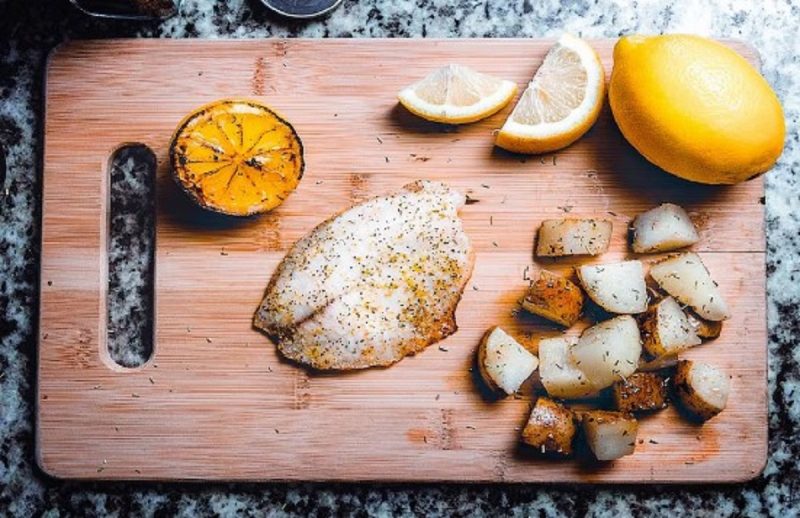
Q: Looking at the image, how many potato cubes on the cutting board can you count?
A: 14